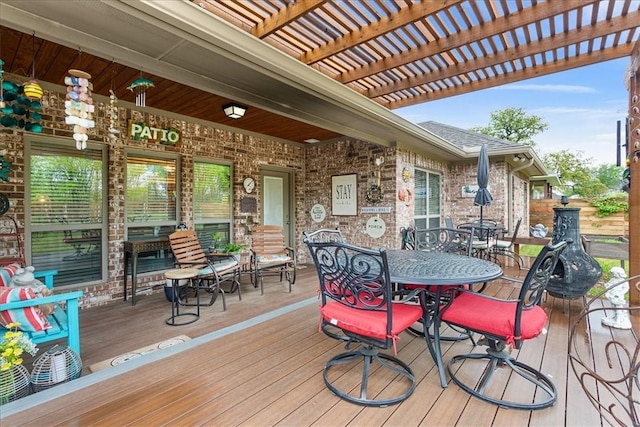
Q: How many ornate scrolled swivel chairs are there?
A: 4